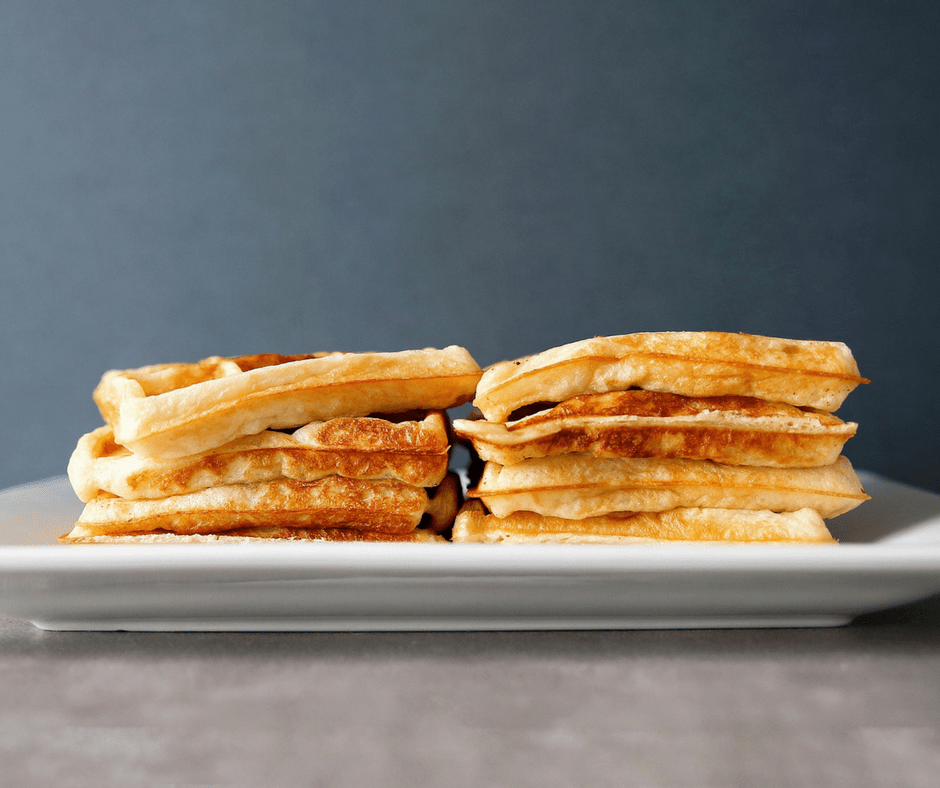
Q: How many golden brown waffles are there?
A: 8